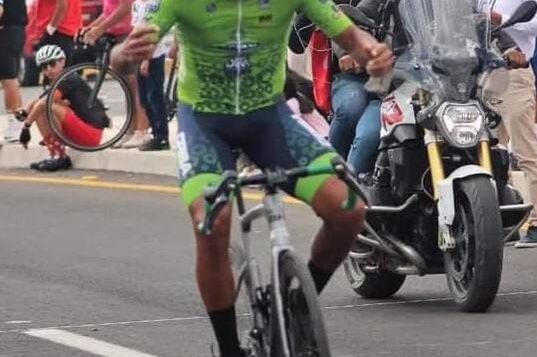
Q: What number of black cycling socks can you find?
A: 2